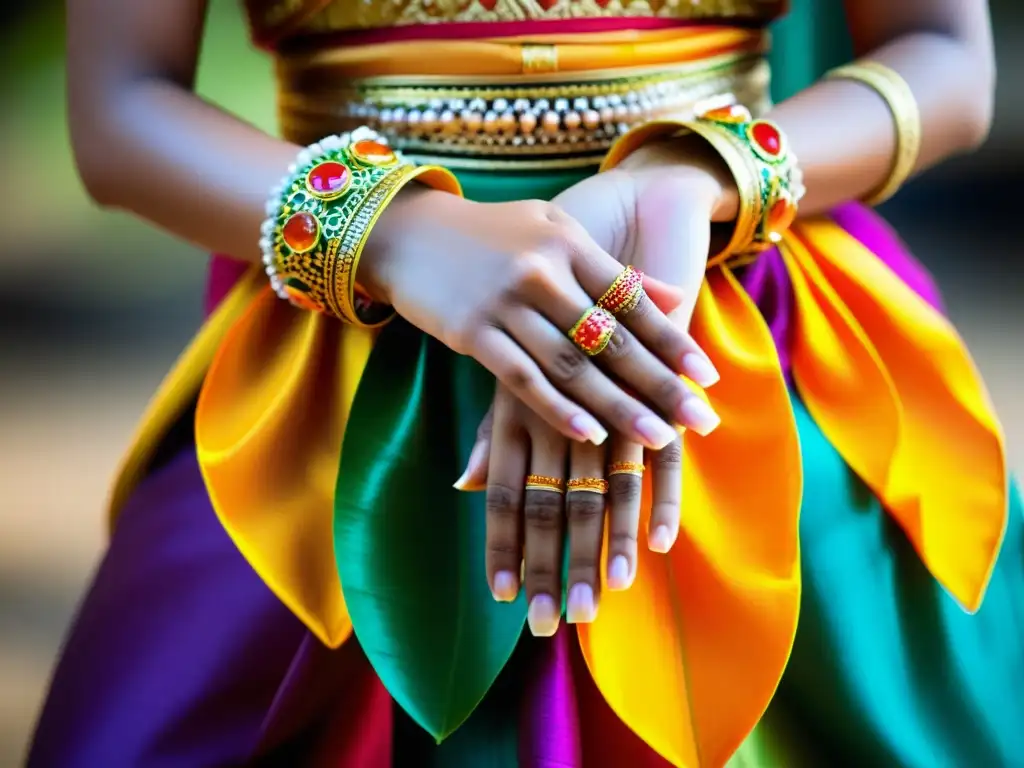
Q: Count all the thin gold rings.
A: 3